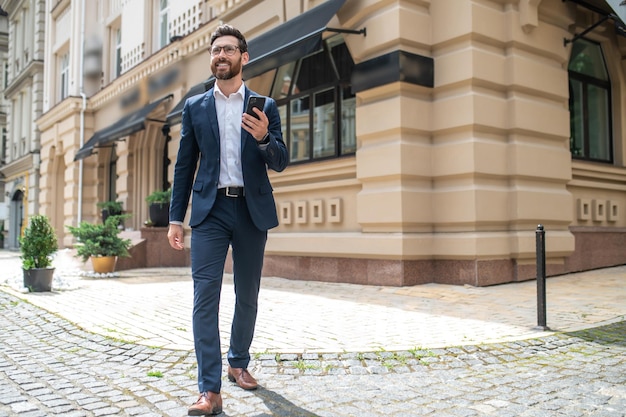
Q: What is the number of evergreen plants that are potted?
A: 4